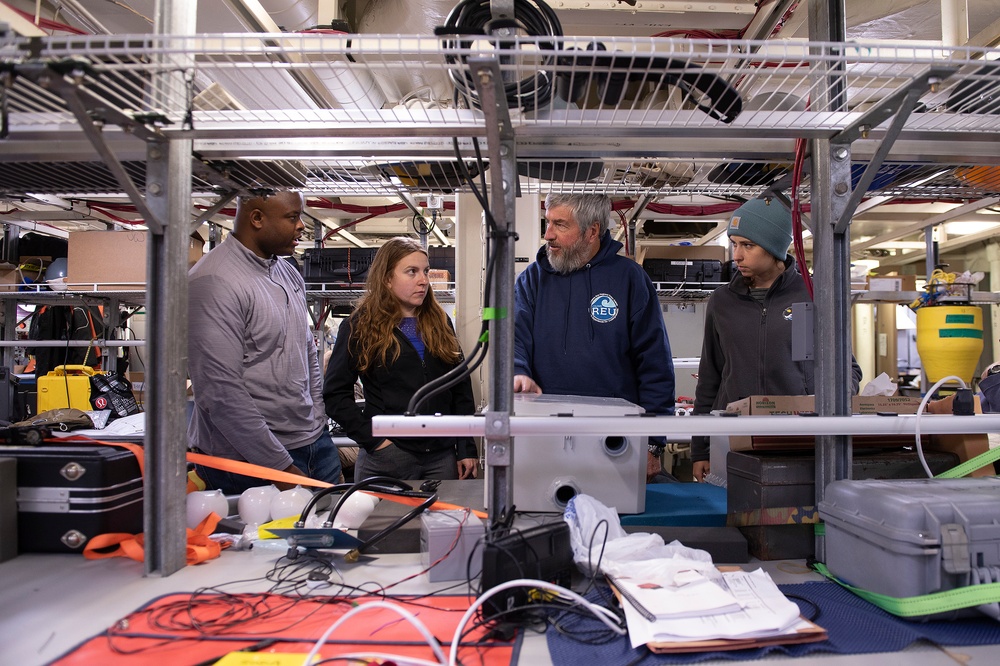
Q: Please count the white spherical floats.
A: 4